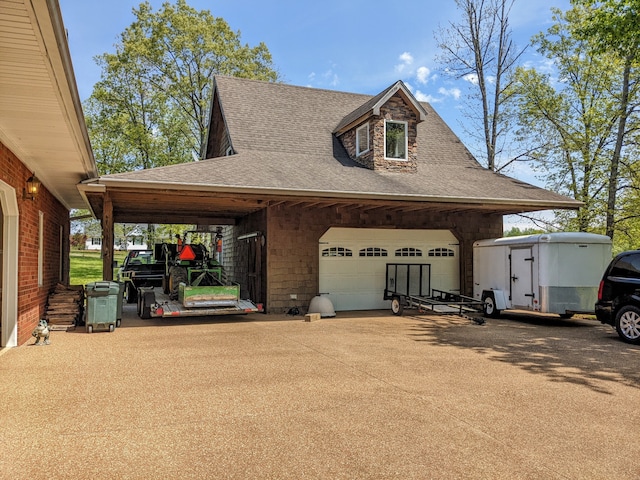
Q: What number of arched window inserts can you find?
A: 4